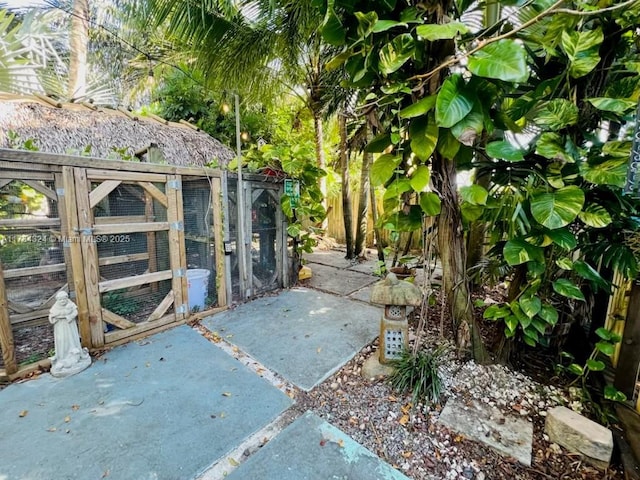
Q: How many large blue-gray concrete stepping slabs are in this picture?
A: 3